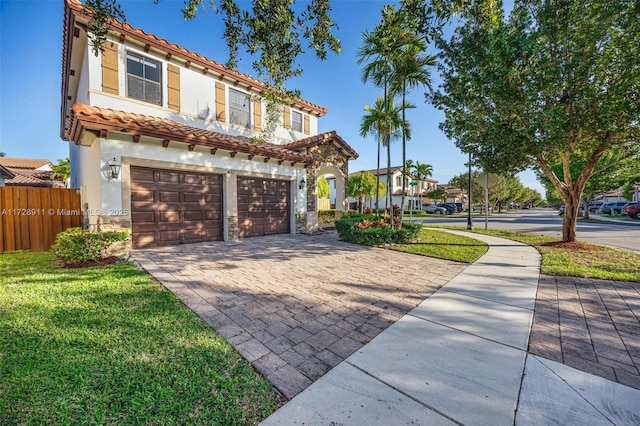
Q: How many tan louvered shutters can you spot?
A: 6